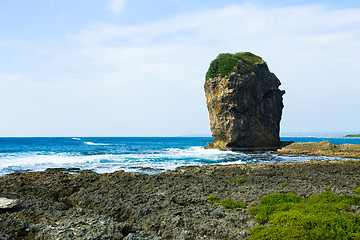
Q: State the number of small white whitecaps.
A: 2